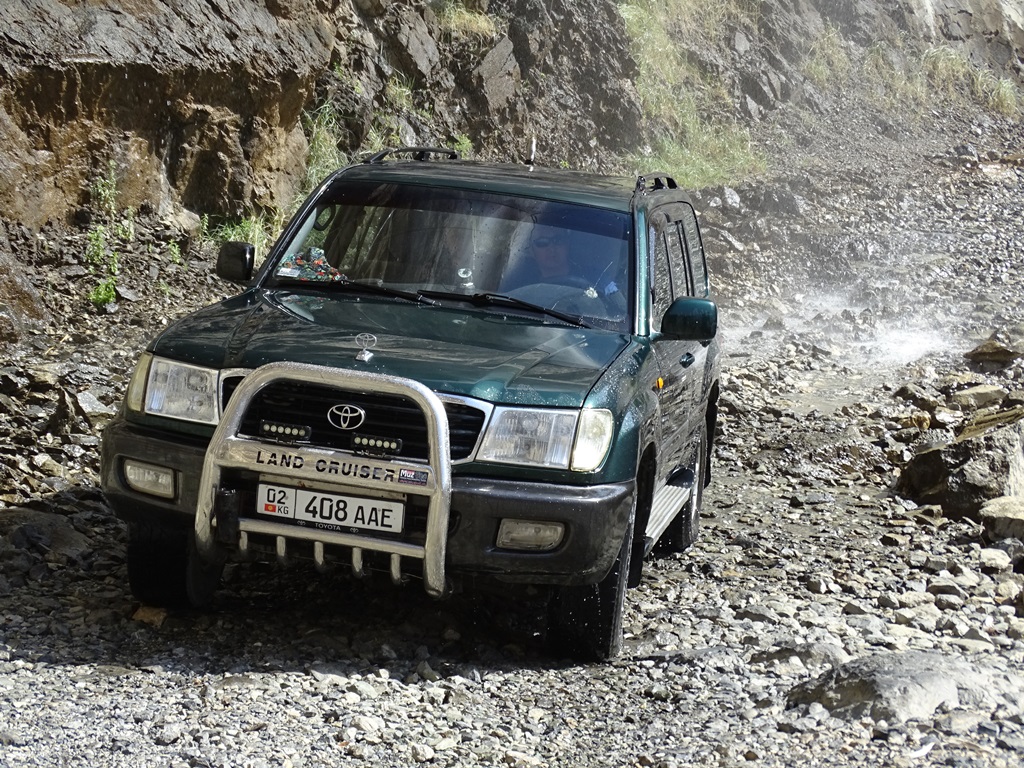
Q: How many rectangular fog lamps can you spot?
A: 2